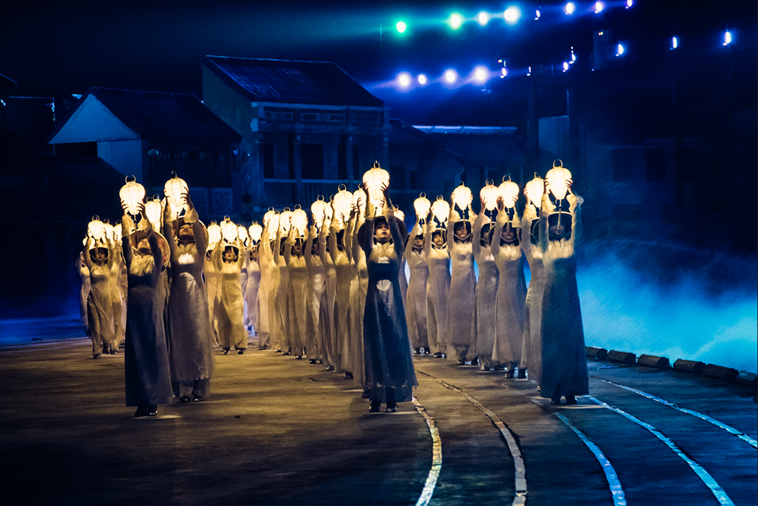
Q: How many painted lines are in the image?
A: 5